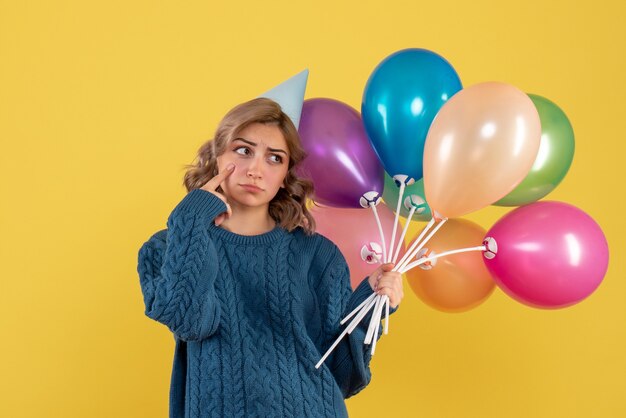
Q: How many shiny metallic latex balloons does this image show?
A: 8